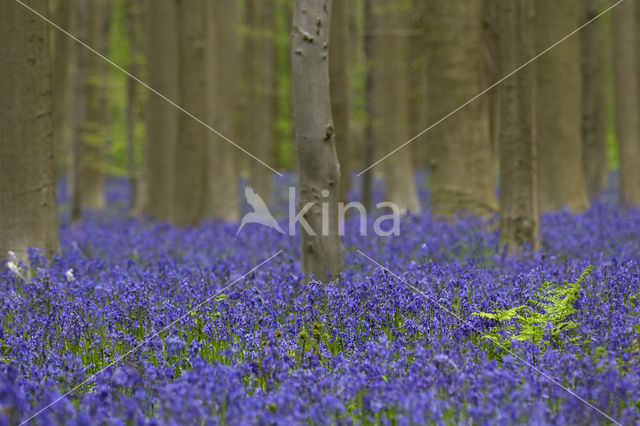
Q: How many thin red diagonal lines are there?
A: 0